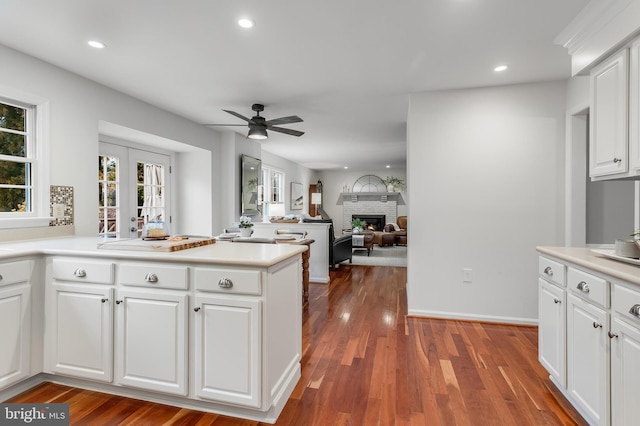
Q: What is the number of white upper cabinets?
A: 2